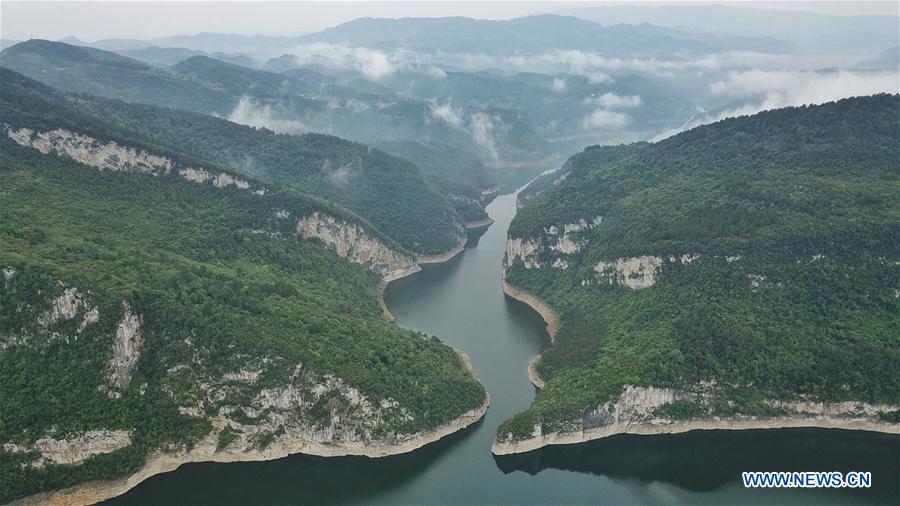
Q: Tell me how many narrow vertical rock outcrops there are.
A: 1